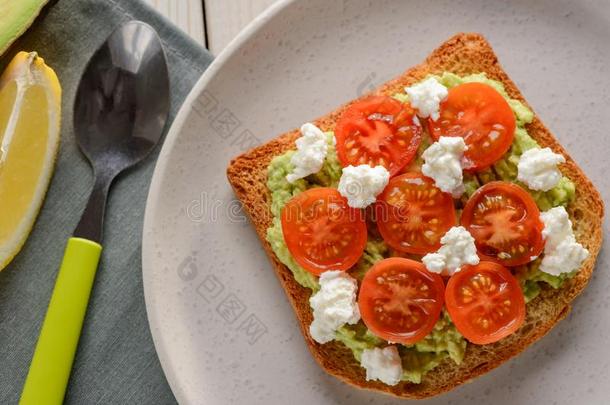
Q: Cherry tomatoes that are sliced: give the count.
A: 7